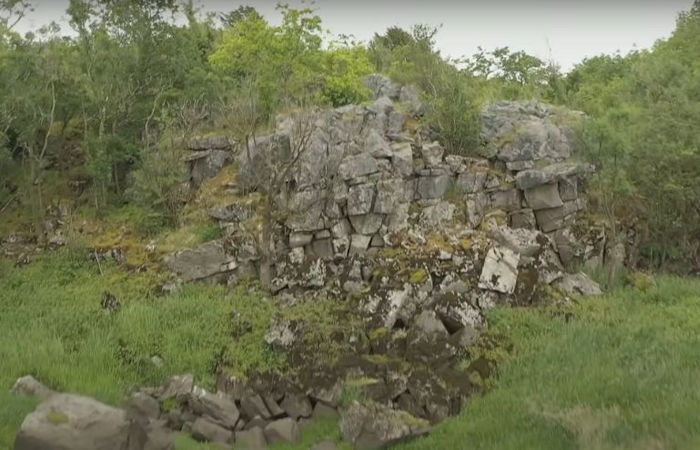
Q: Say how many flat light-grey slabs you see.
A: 1